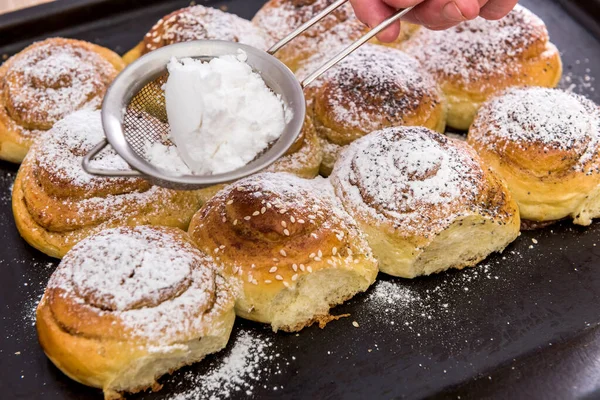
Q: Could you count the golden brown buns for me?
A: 11